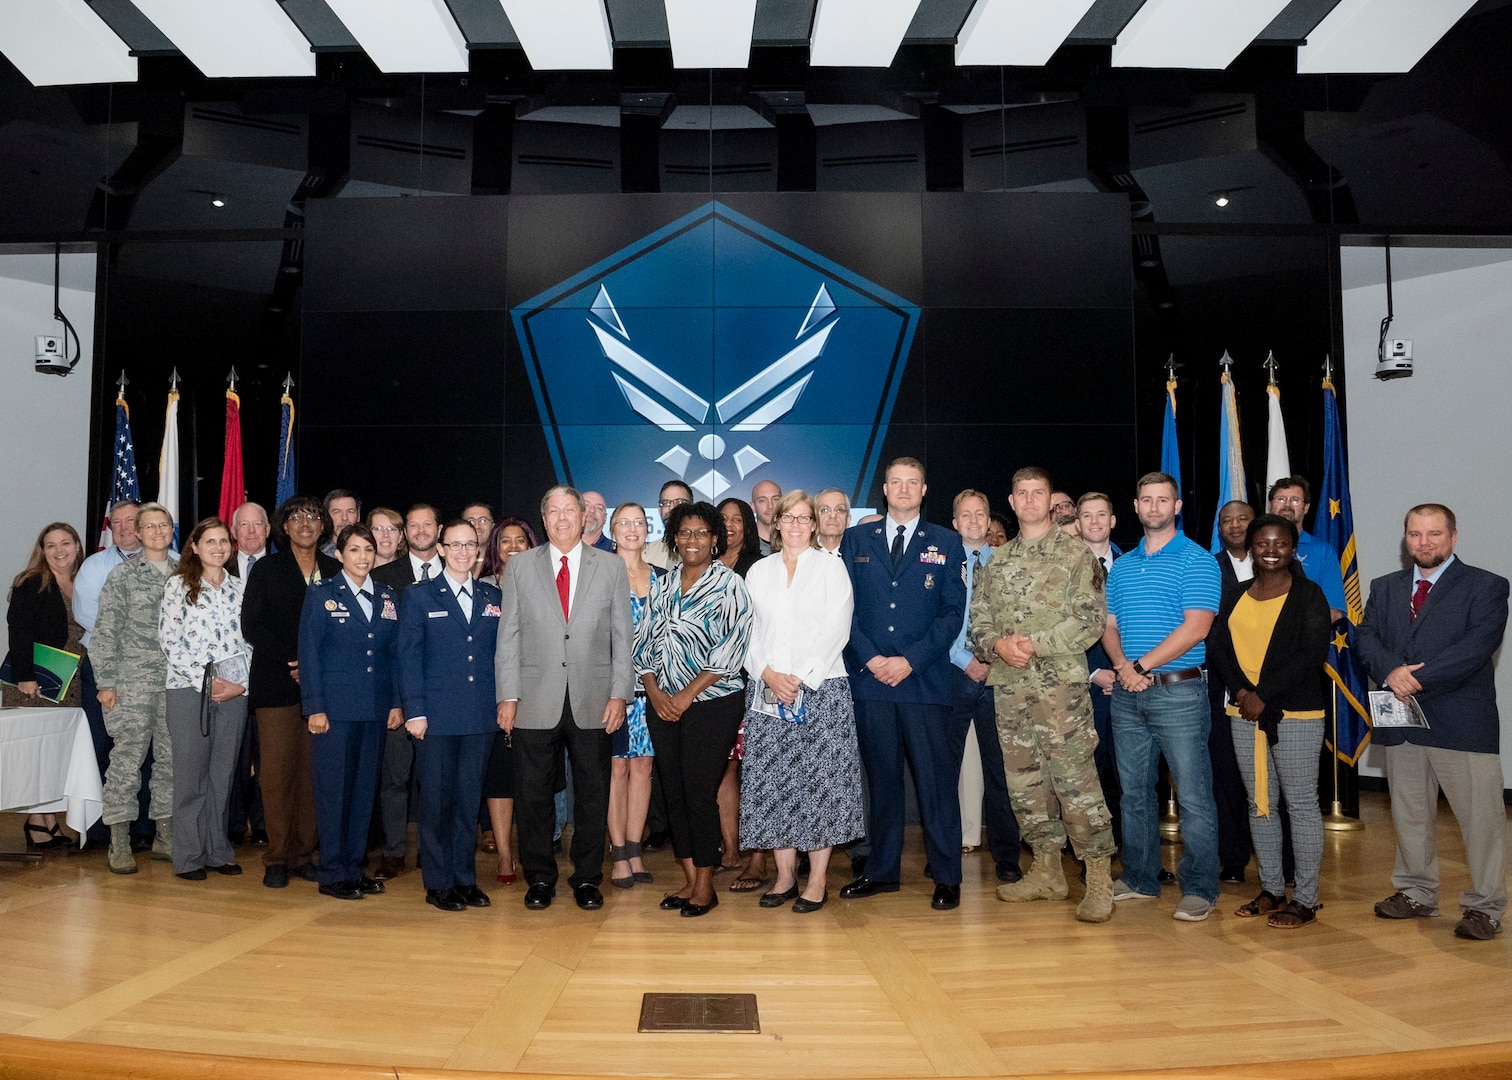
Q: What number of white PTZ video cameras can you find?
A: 2